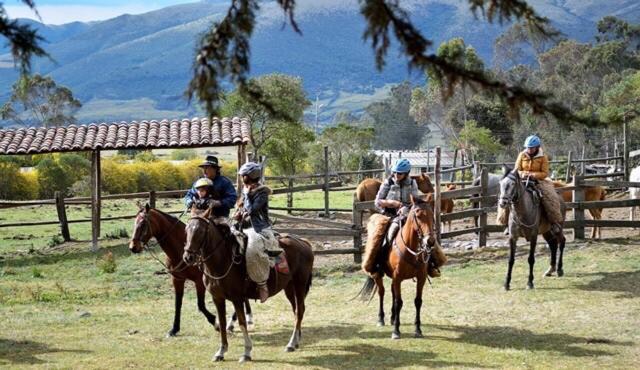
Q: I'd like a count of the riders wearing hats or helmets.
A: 5